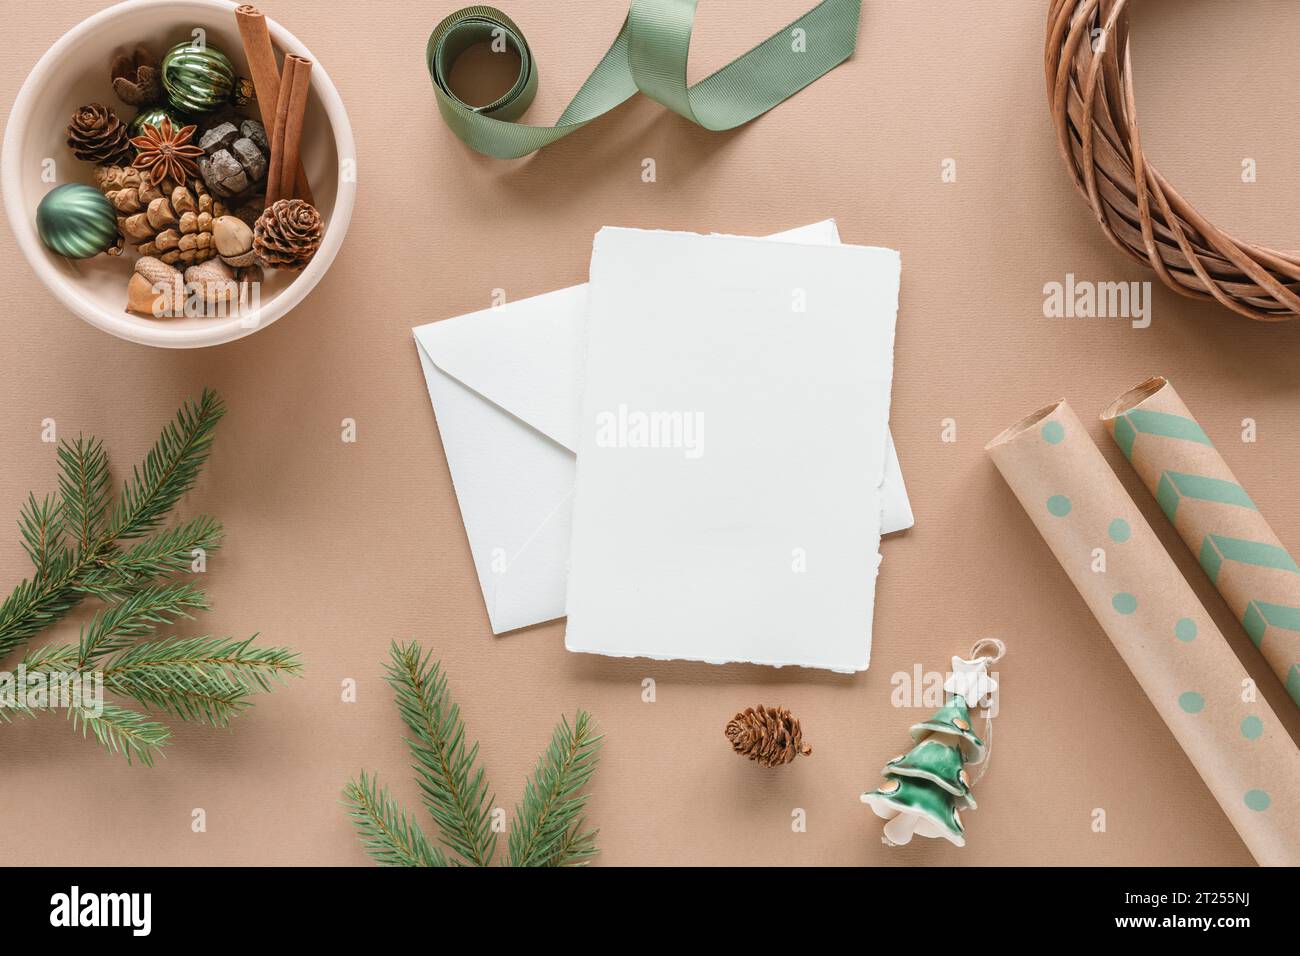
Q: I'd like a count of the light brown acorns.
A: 3